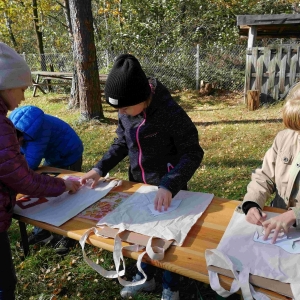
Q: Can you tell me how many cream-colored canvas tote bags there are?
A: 3